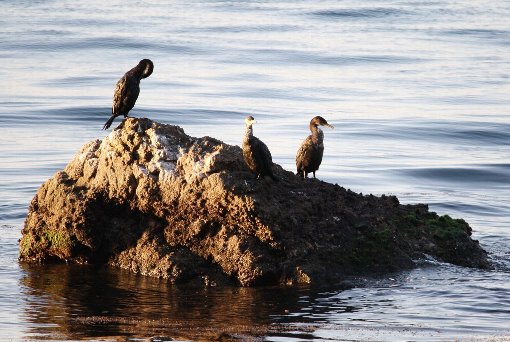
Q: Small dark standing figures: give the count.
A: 3